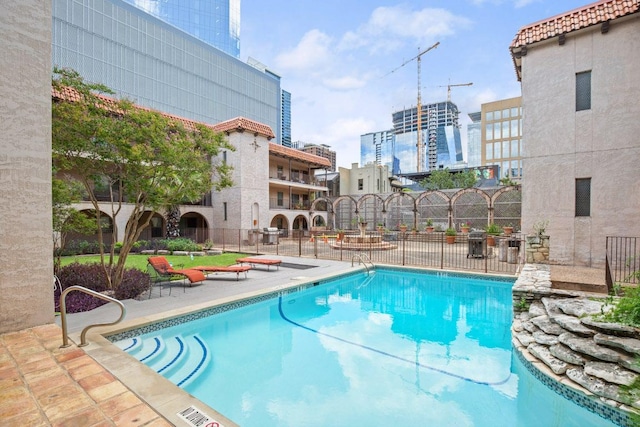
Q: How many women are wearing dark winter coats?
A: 0